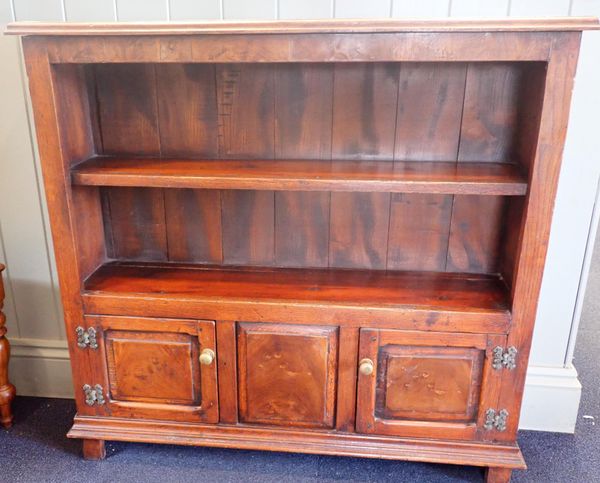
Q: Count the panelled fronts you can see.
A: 3